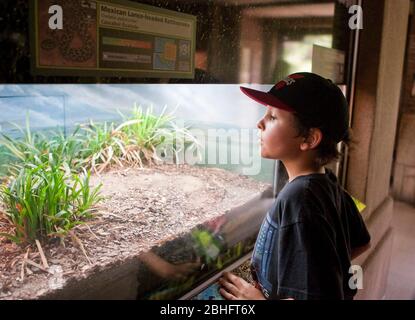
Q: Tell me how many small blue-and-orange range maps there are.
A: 1